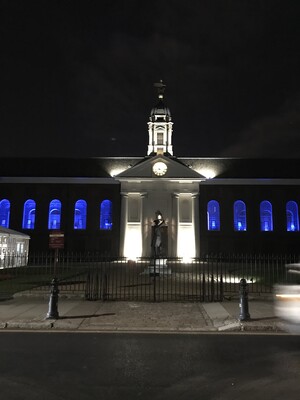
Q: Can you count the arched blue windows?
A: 9